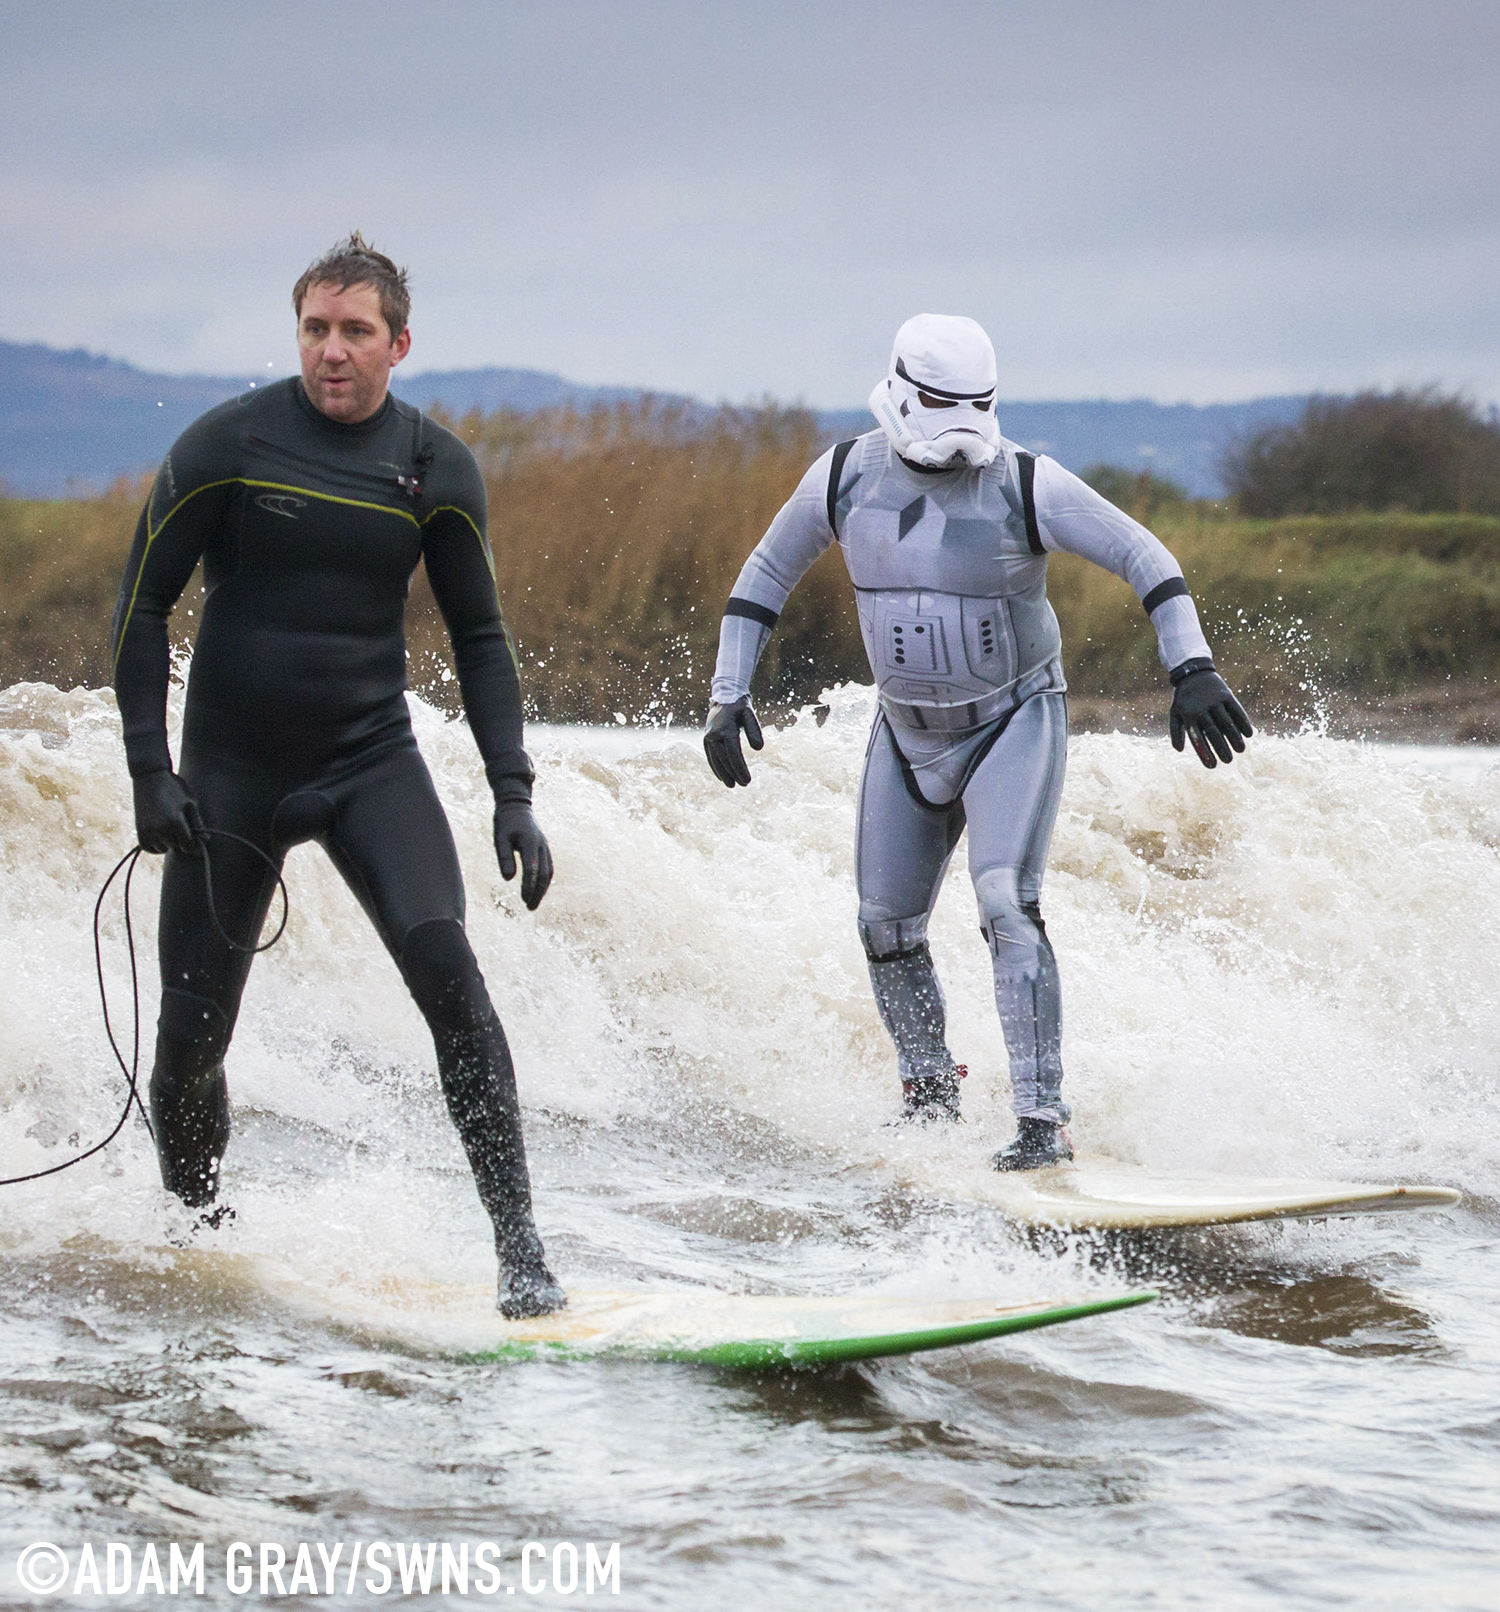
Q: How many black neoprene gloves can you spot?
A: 4